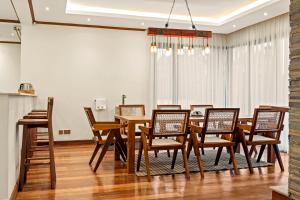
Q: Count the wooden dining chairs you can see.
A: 8